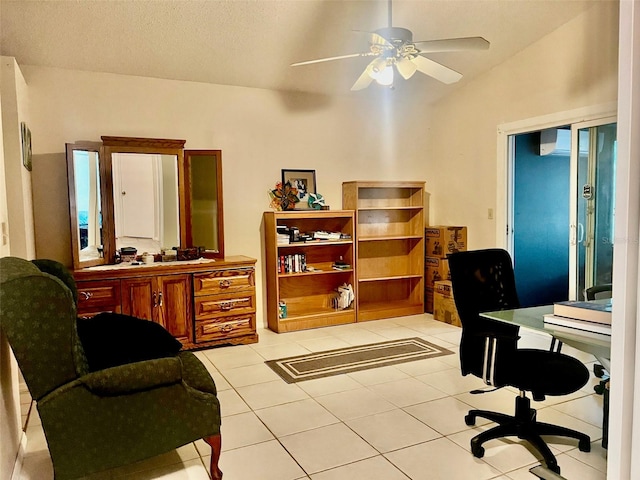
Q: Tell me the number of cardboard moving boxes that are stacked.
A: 4